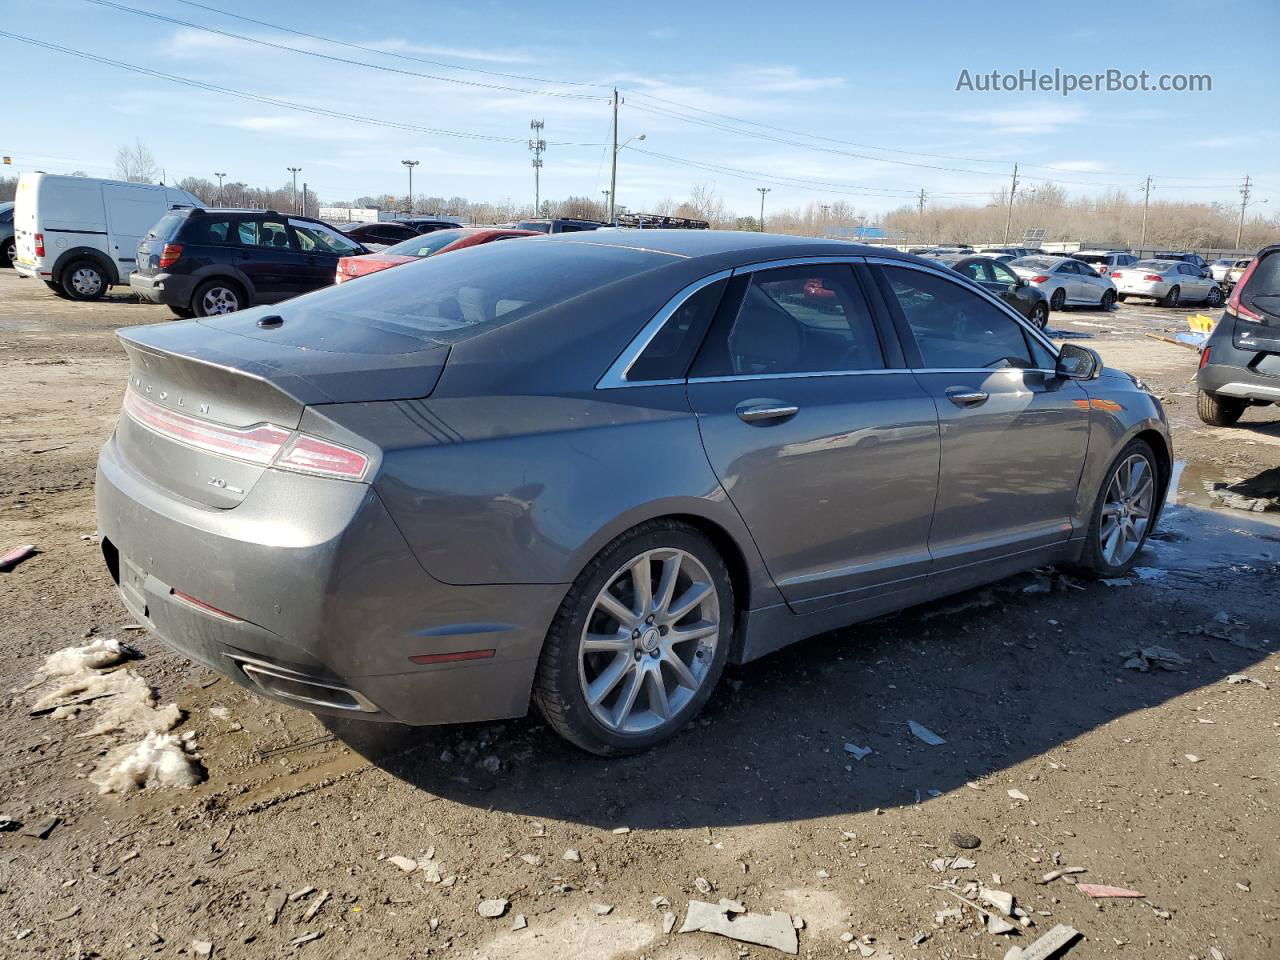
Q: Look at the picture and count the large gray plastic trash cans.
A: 0